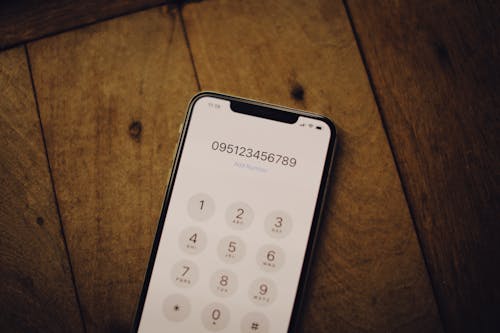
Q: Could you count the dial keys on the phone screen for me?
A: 12